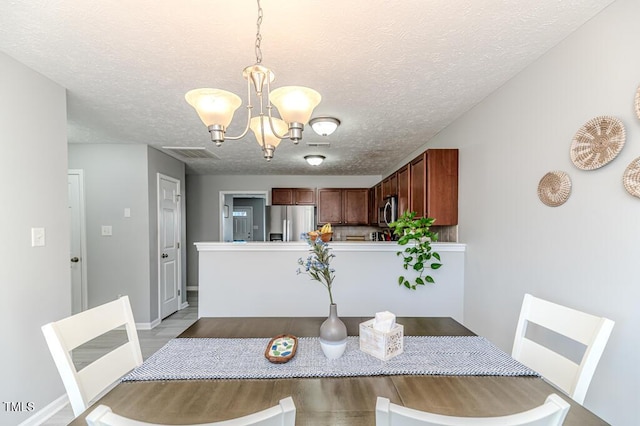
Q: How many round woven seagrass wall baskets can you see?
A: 4